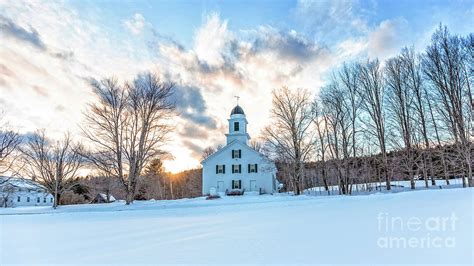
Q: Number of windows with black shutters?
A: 5